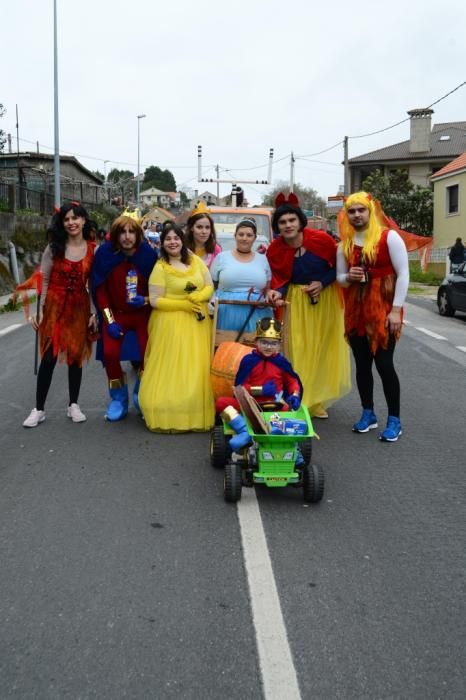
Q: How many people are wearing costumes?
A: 8